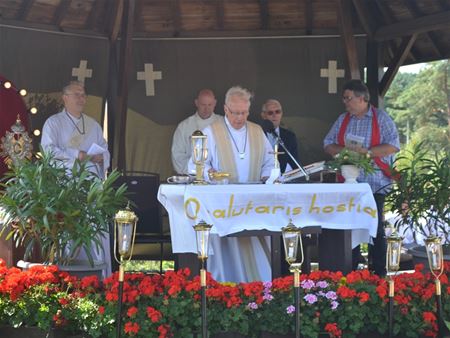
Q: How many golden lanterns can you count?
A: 6